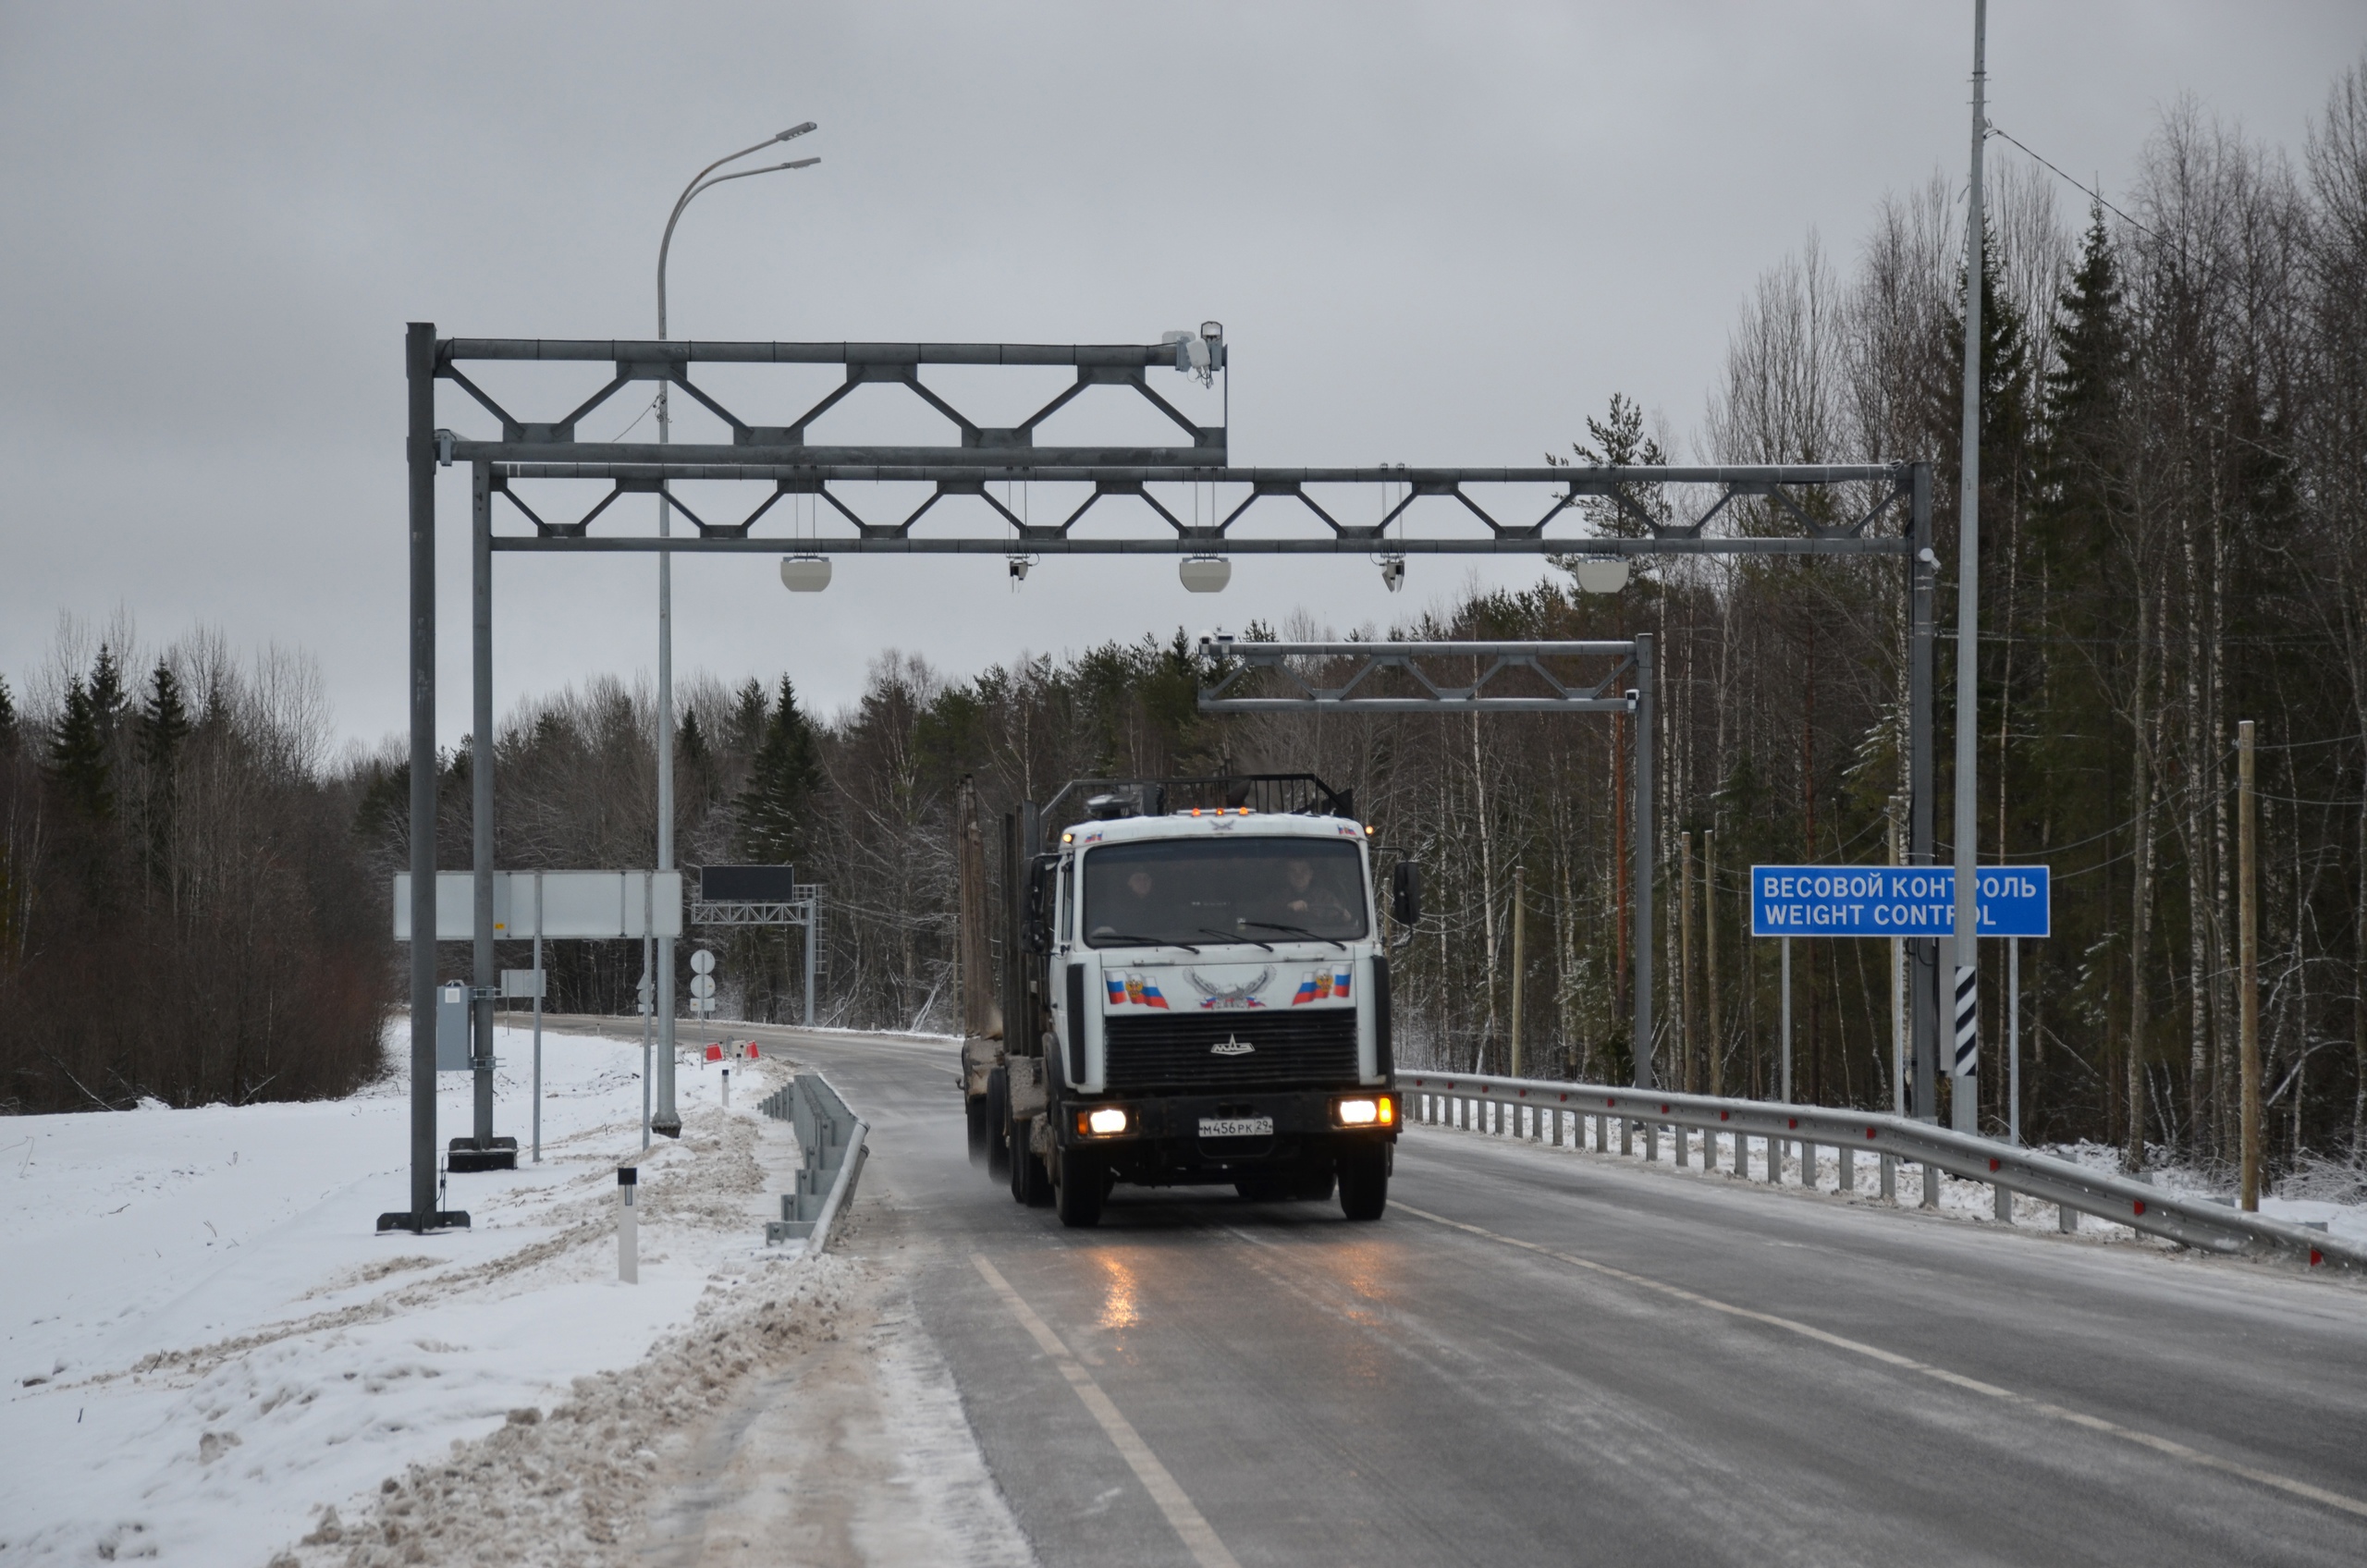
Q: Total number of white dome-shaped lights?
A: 3